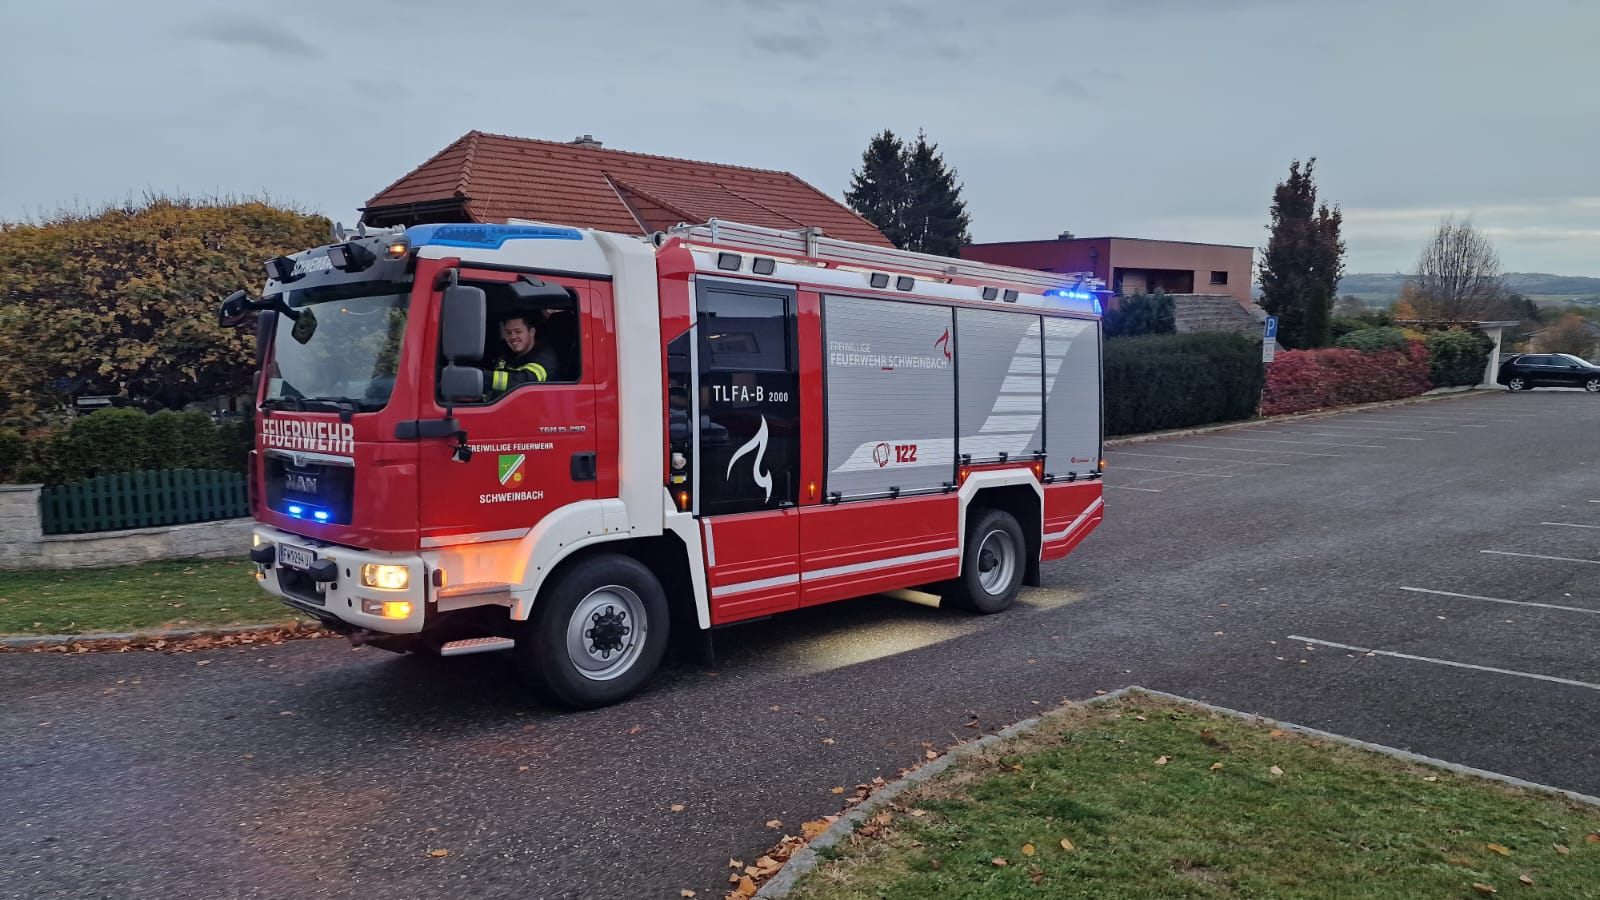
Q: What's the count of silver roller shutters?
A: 3